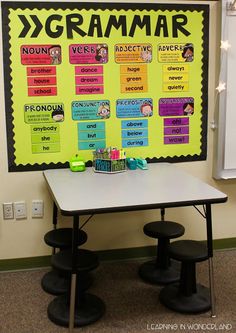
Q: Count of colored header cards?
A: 8